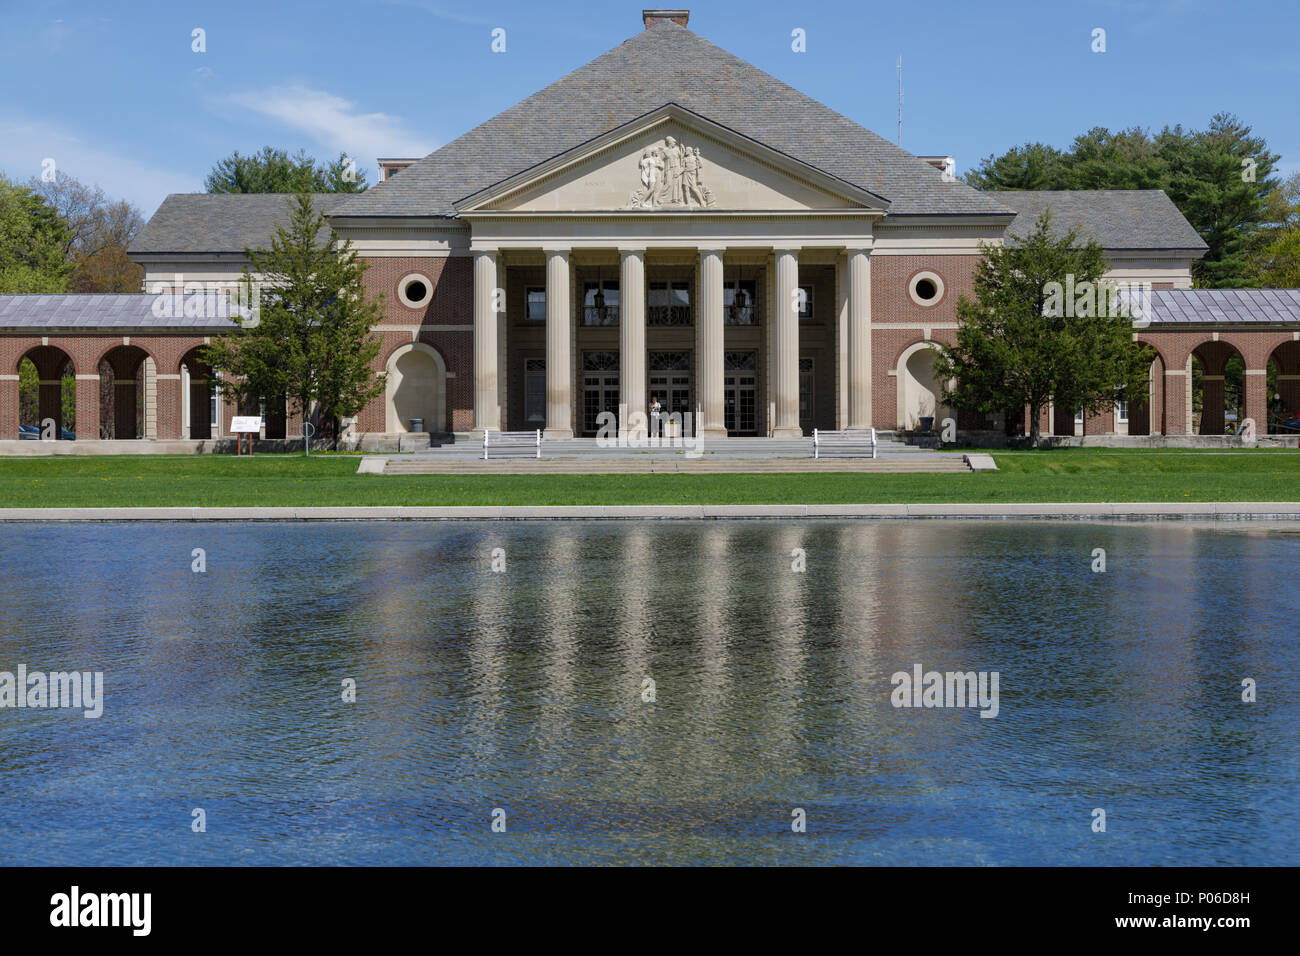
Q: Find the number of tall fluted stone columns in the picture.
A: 6